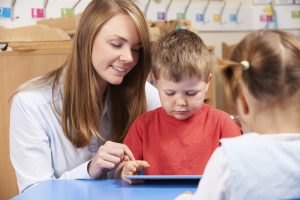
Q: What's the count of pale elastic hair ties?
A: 1